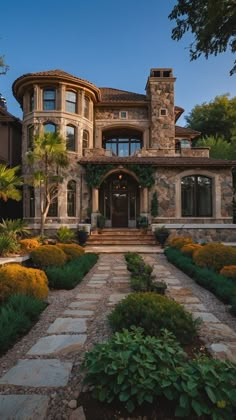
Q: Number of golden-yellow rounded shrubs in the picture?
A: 8